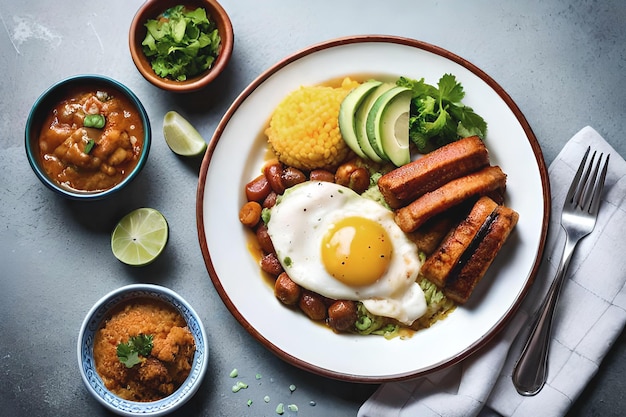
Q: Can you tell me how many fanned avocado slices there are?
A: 3